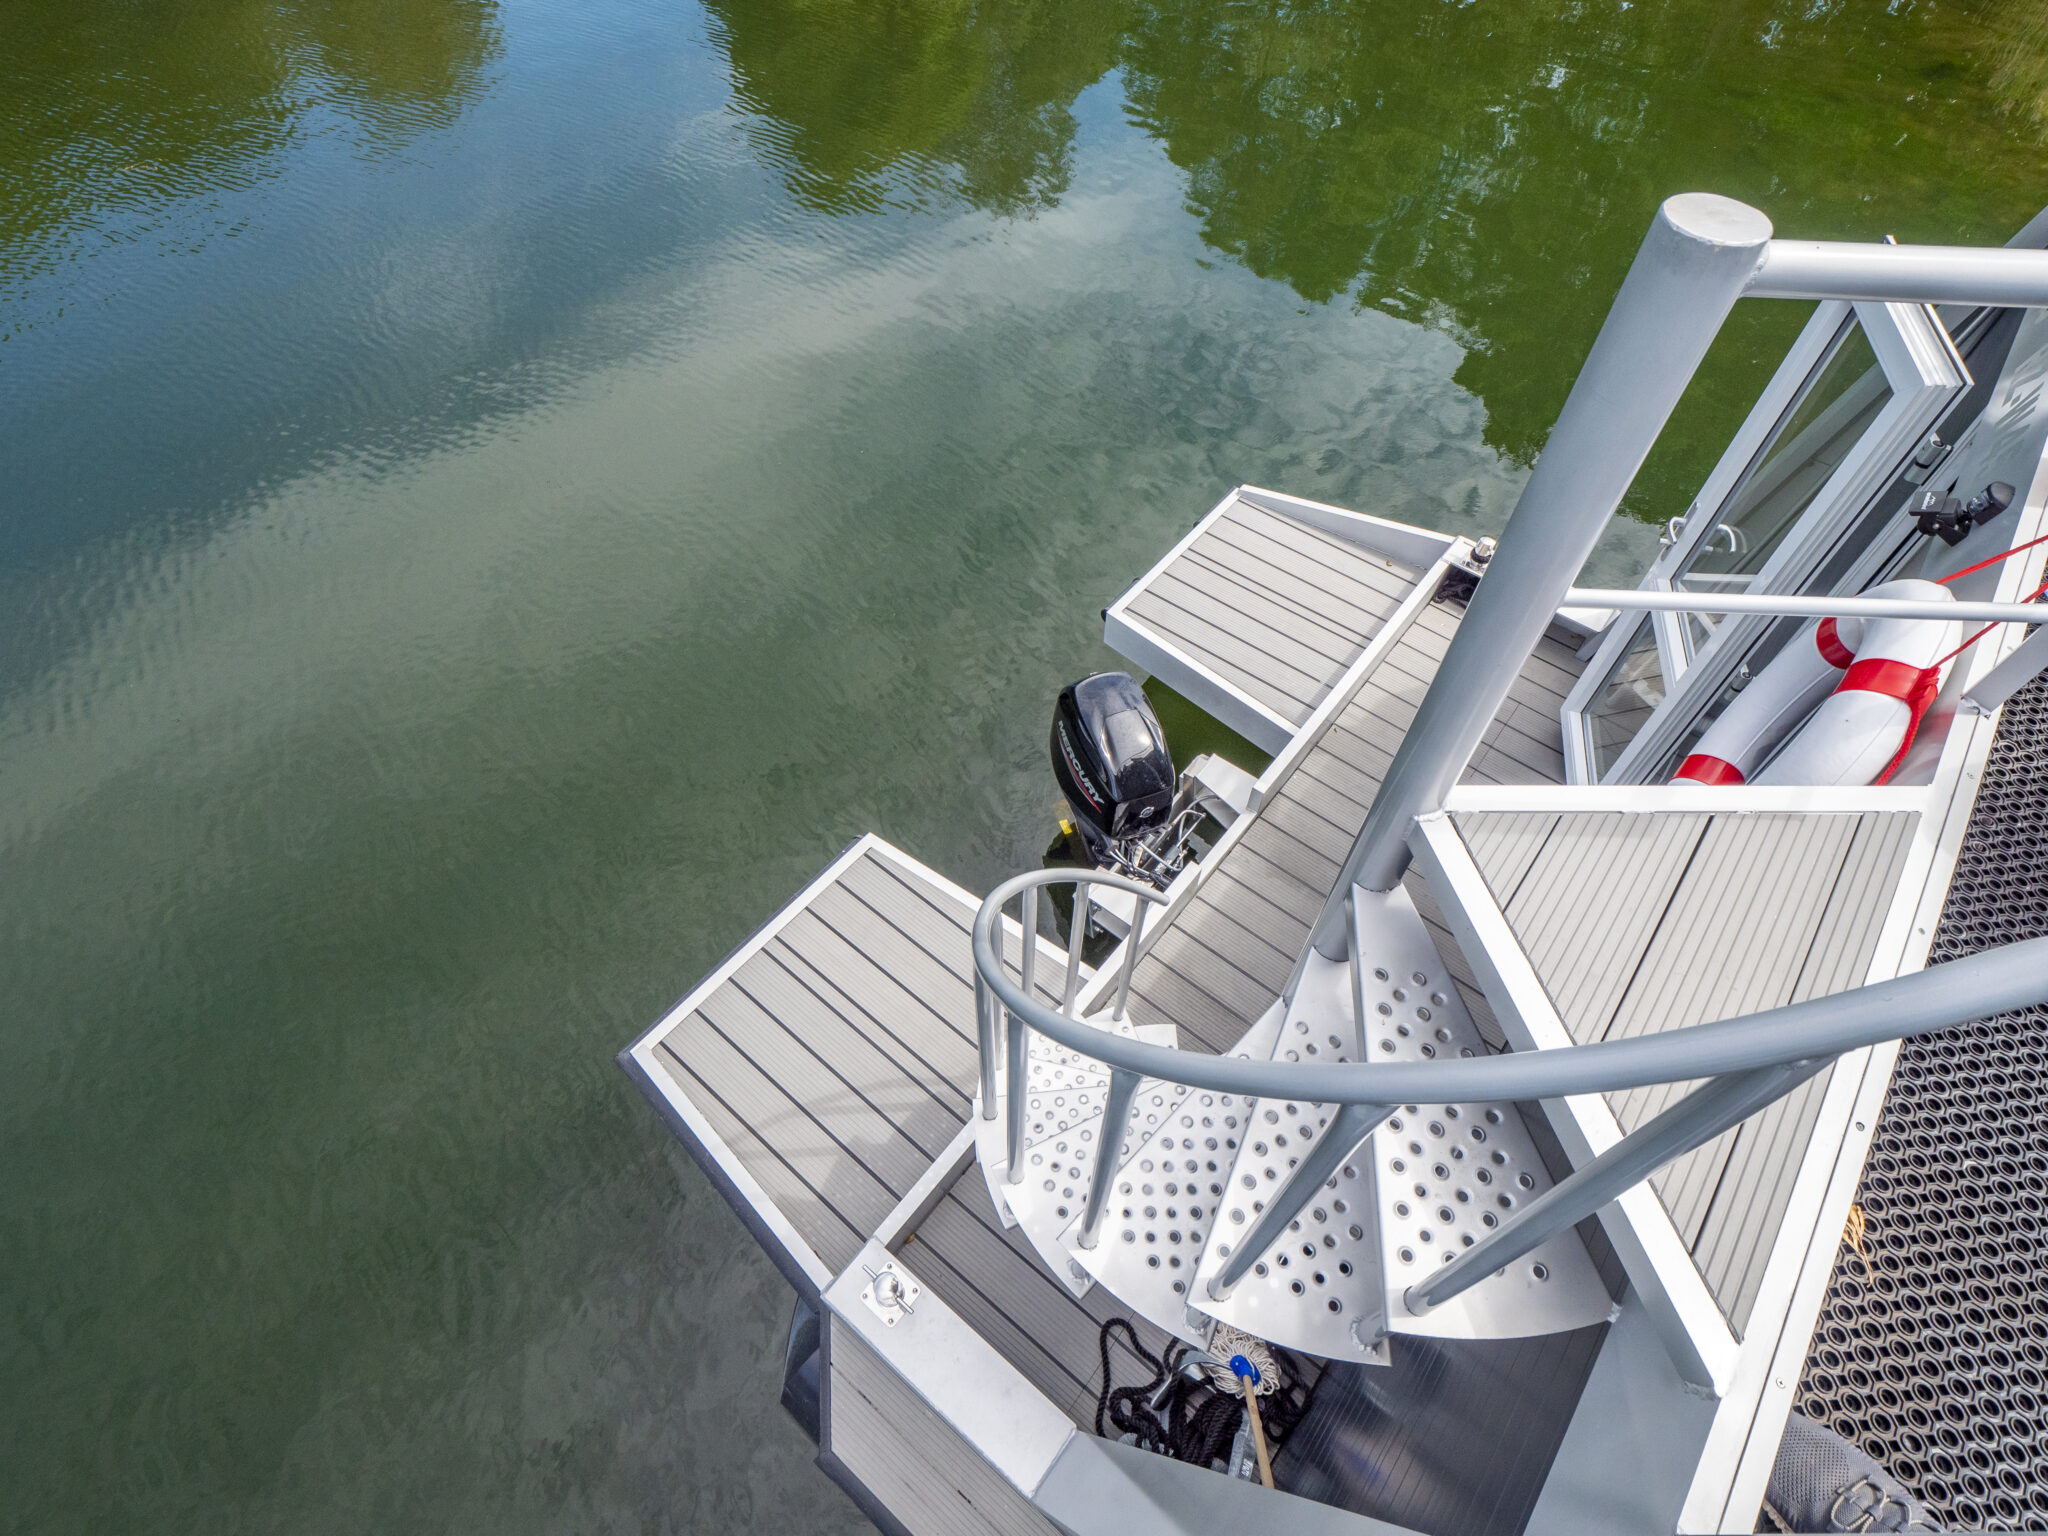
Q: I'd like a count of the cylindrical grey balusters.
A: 9